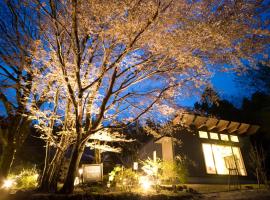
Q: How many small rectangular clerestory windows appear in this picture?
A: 4